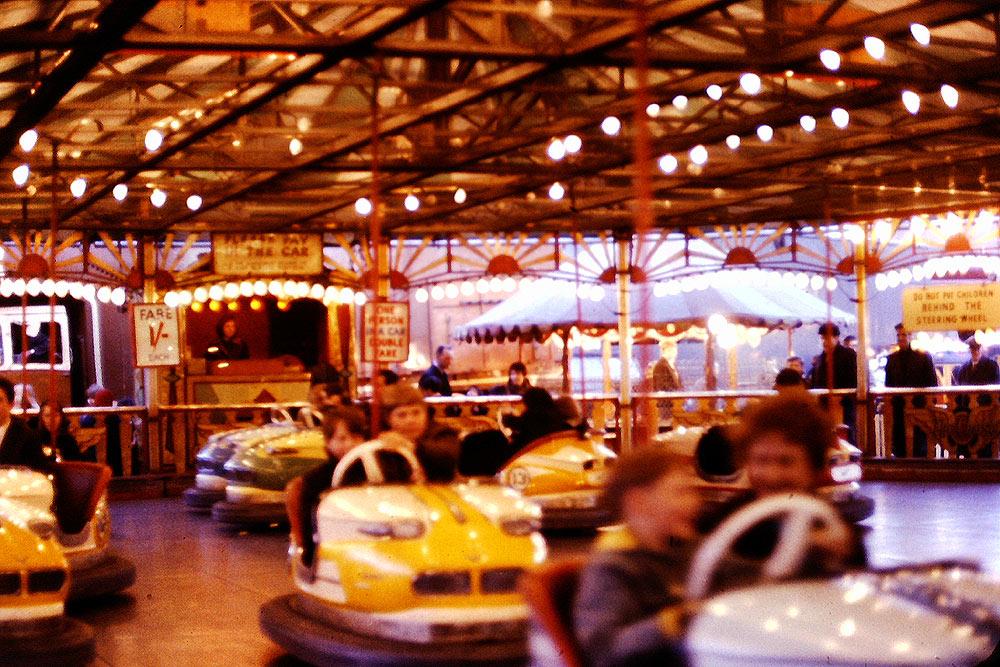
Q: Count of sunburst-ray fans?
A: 8